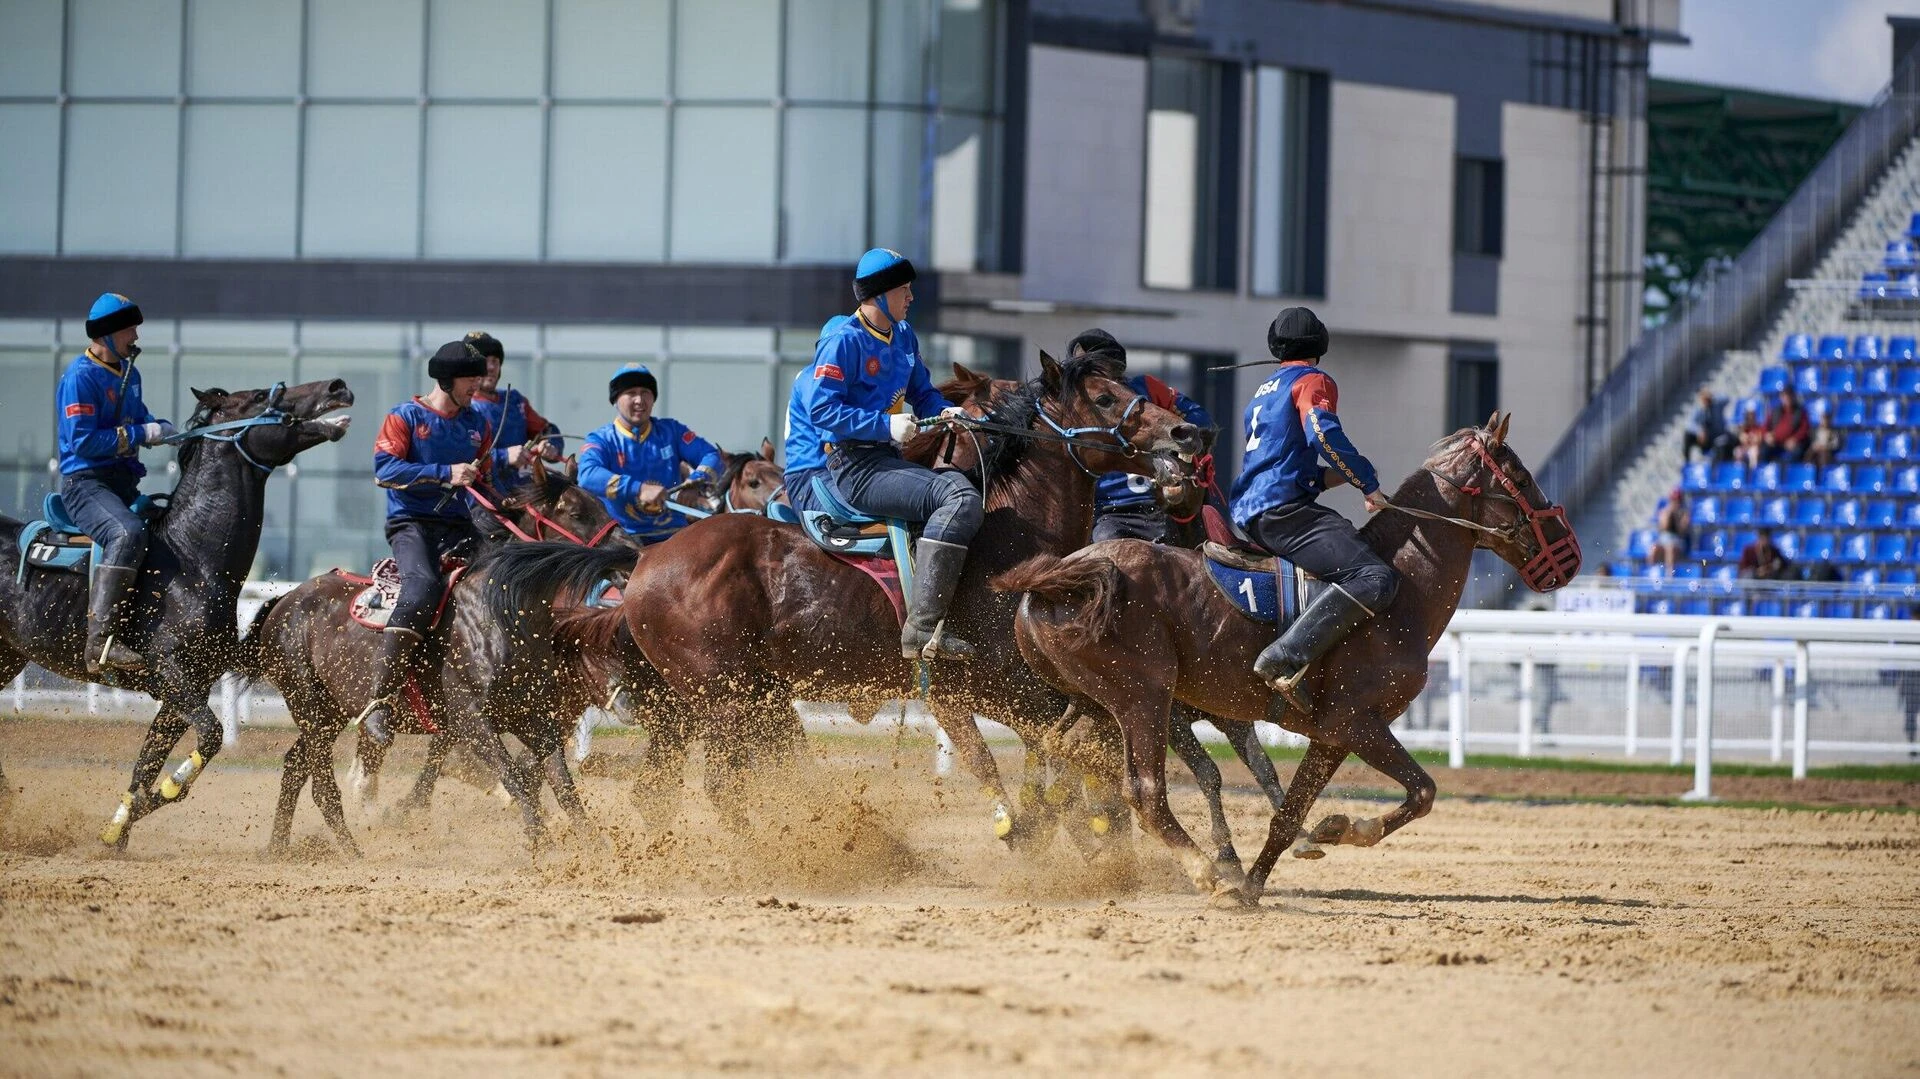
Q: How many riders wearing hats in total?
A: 8